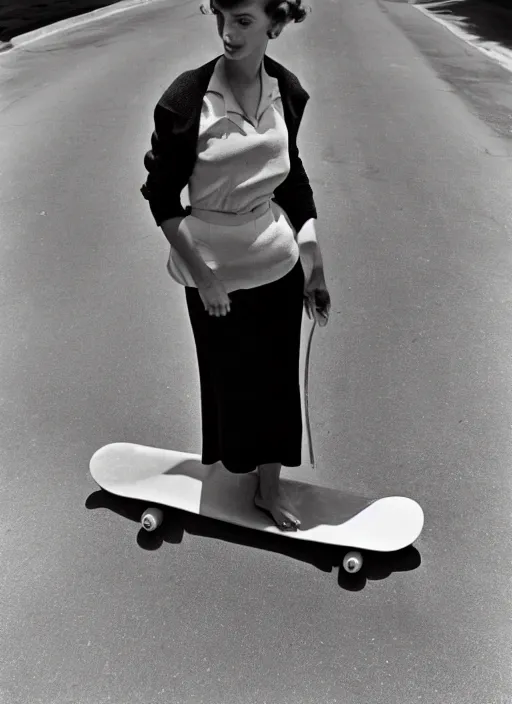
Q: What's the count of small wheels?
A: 2